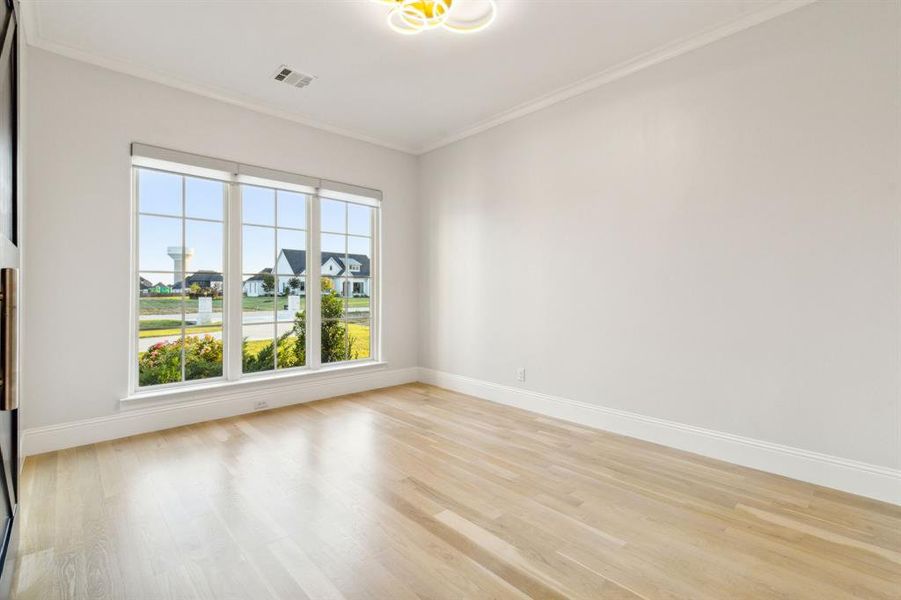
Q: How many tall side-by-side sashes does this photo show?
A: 3